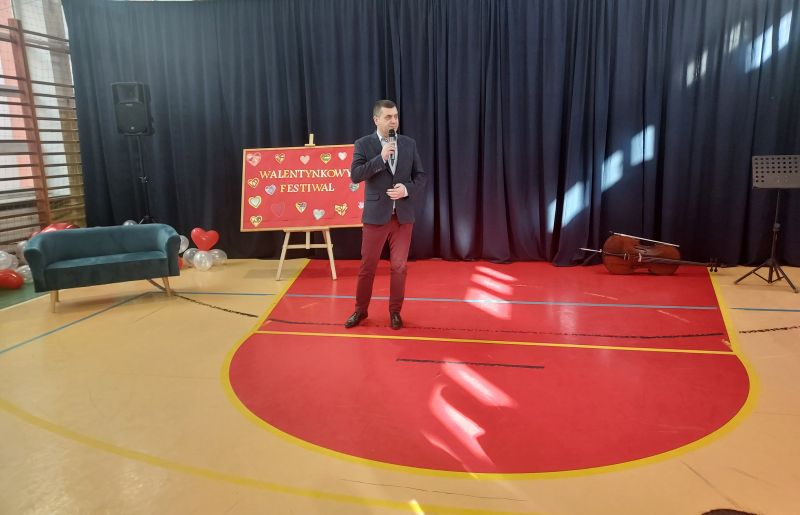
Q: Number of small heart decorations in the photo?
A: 15